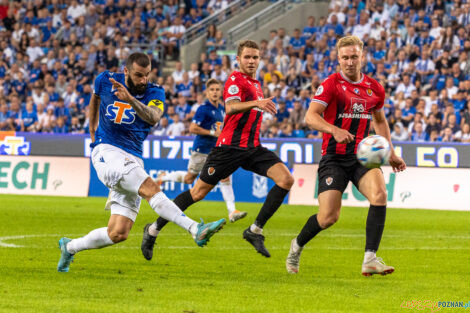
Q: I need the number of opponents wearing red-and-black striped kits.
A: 2